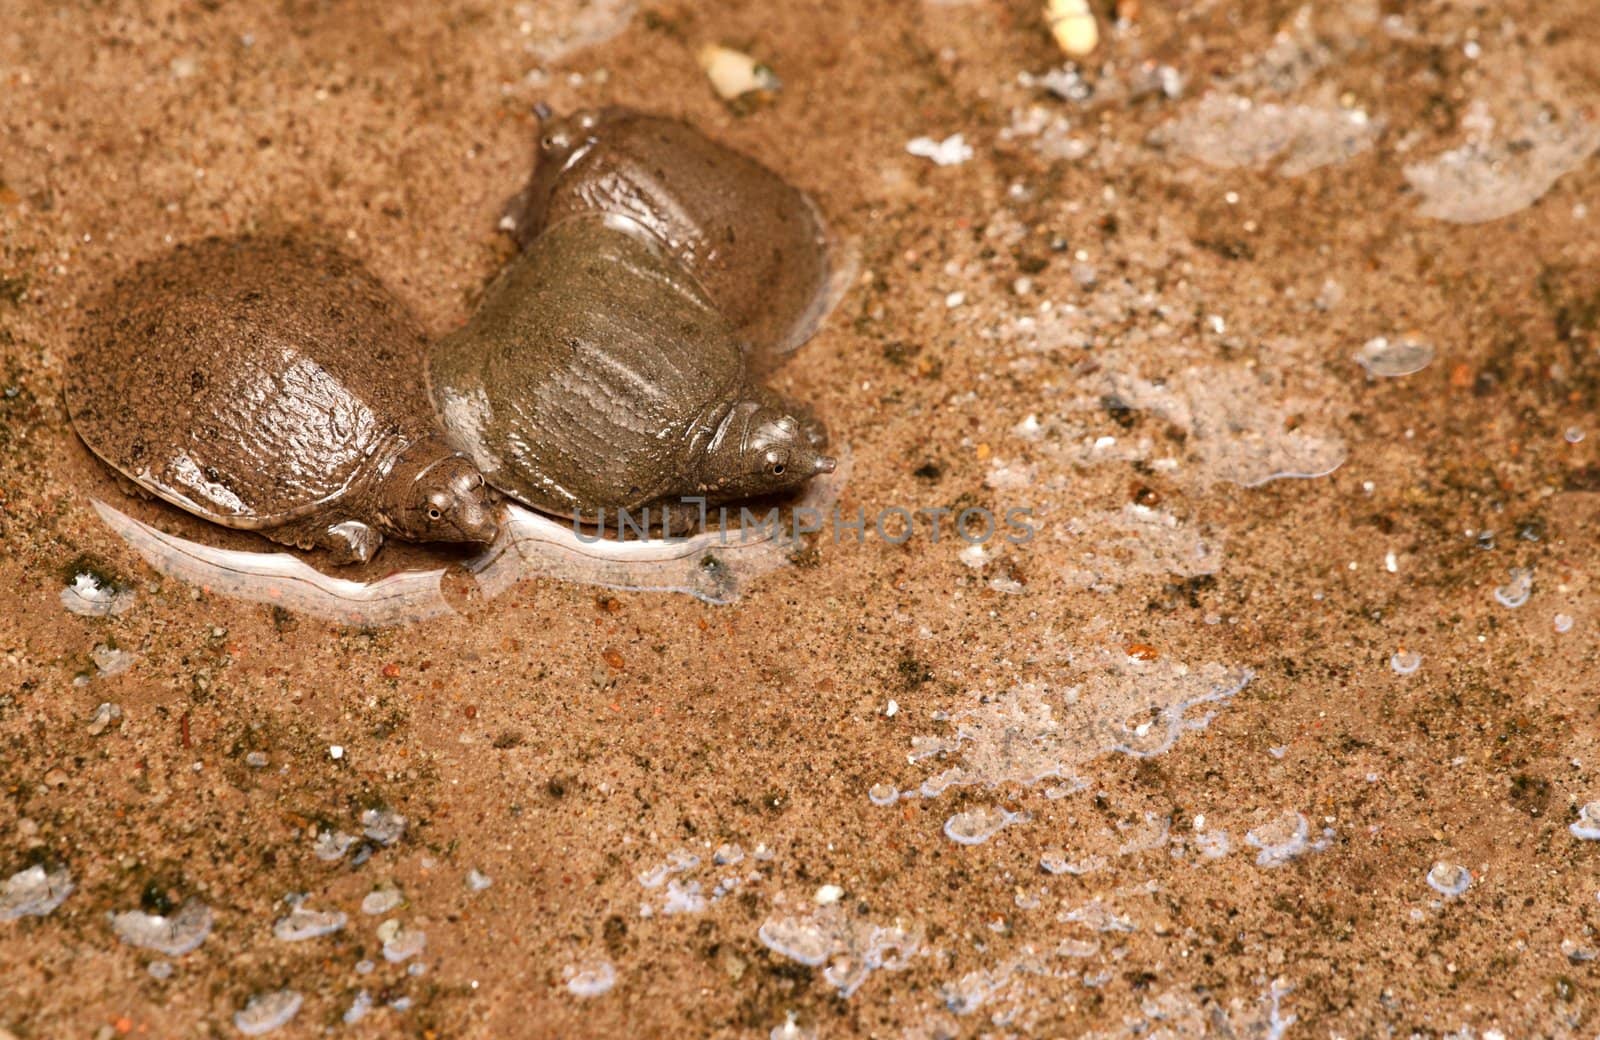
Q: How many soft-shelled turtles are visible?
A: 3